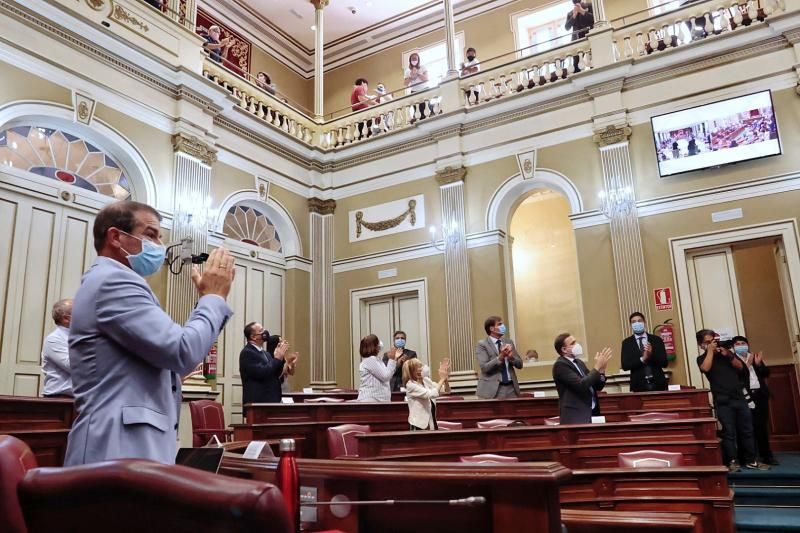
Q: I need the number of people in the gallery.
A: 7